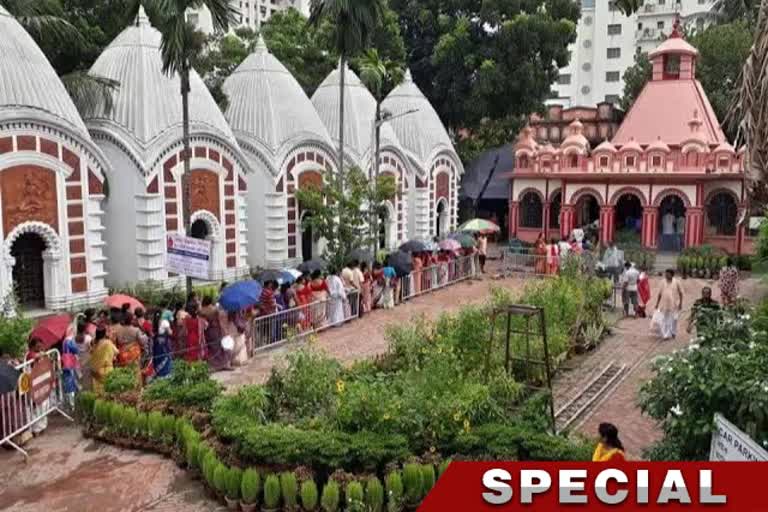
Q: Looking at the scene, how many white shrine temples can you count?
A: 5